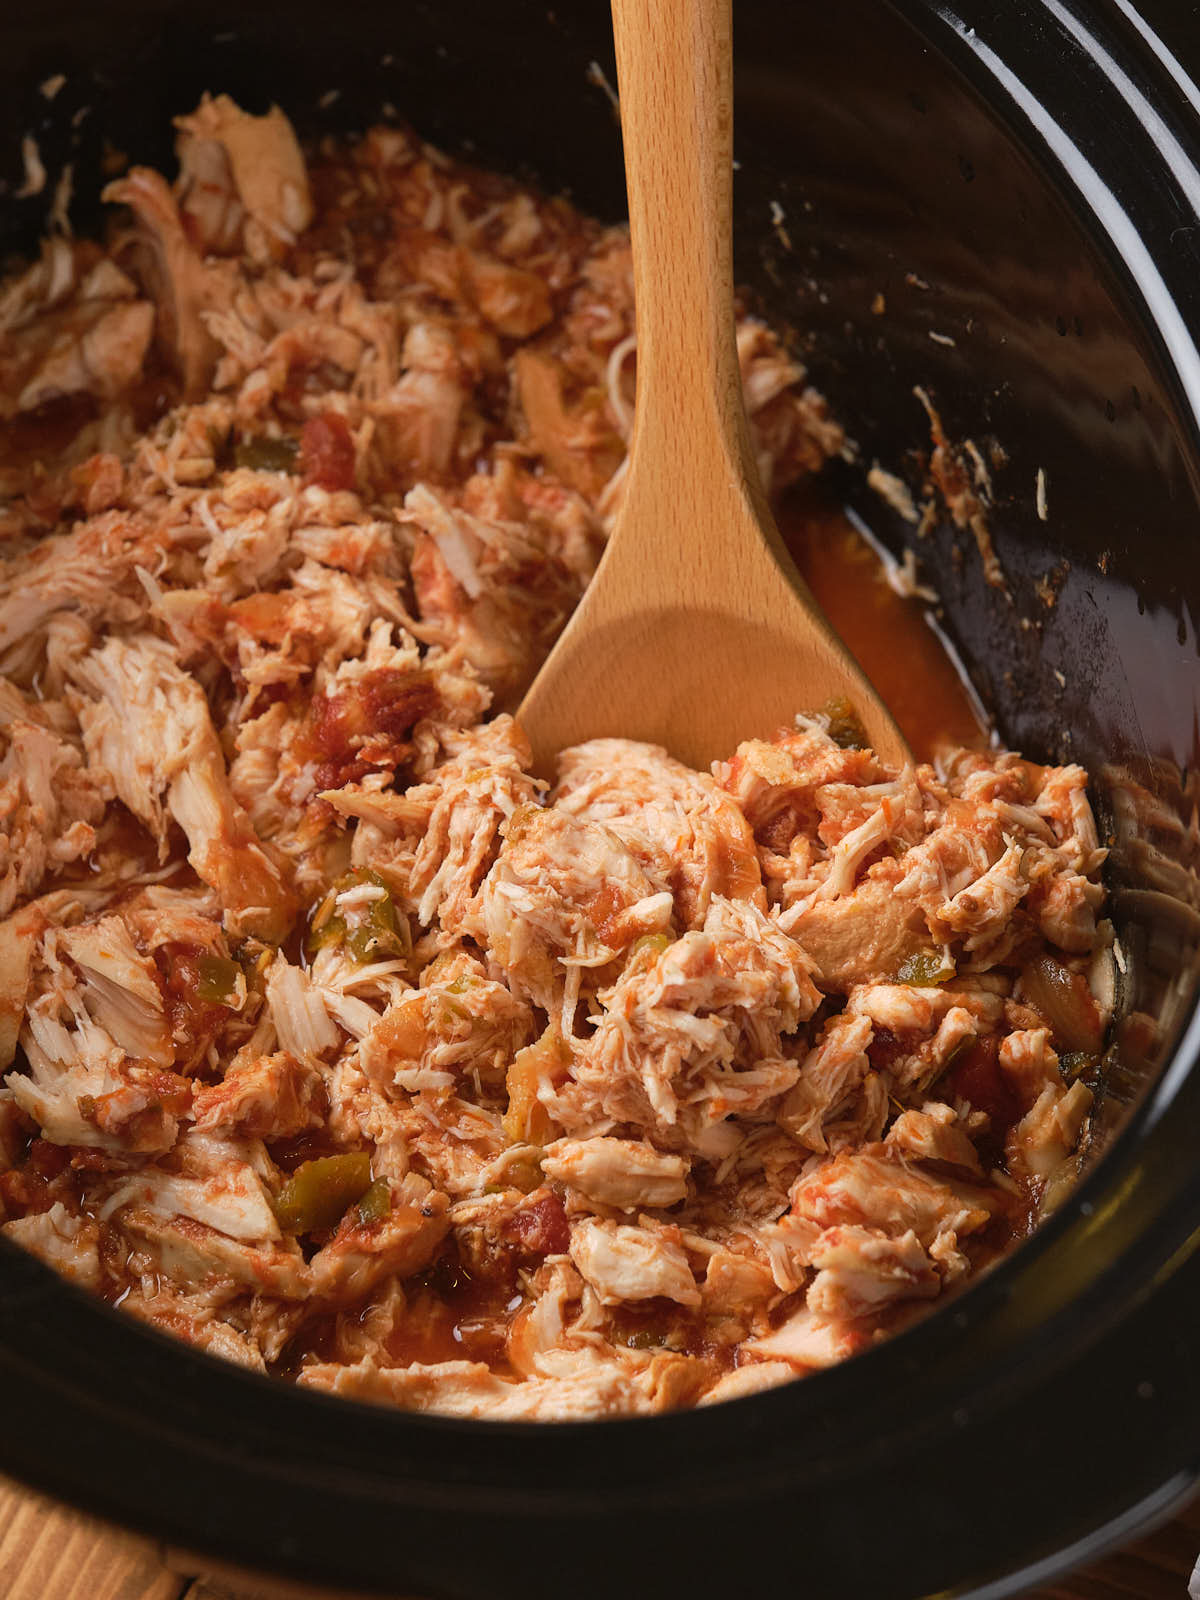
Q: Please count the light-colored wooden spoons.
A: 1